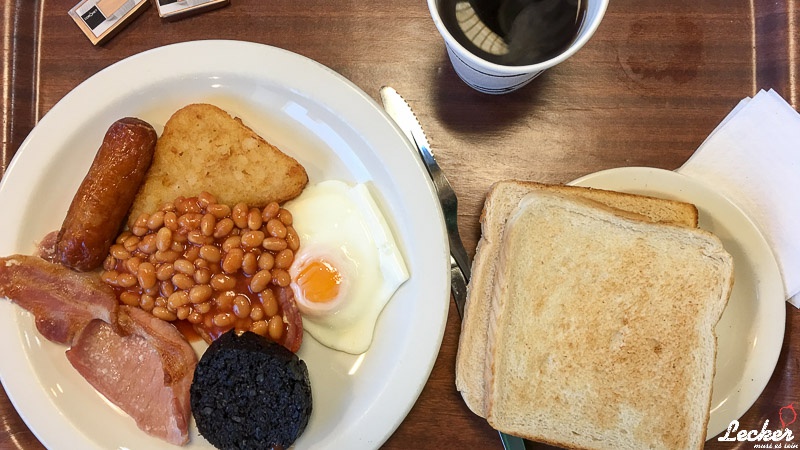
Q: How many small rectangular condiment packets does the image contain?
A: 2